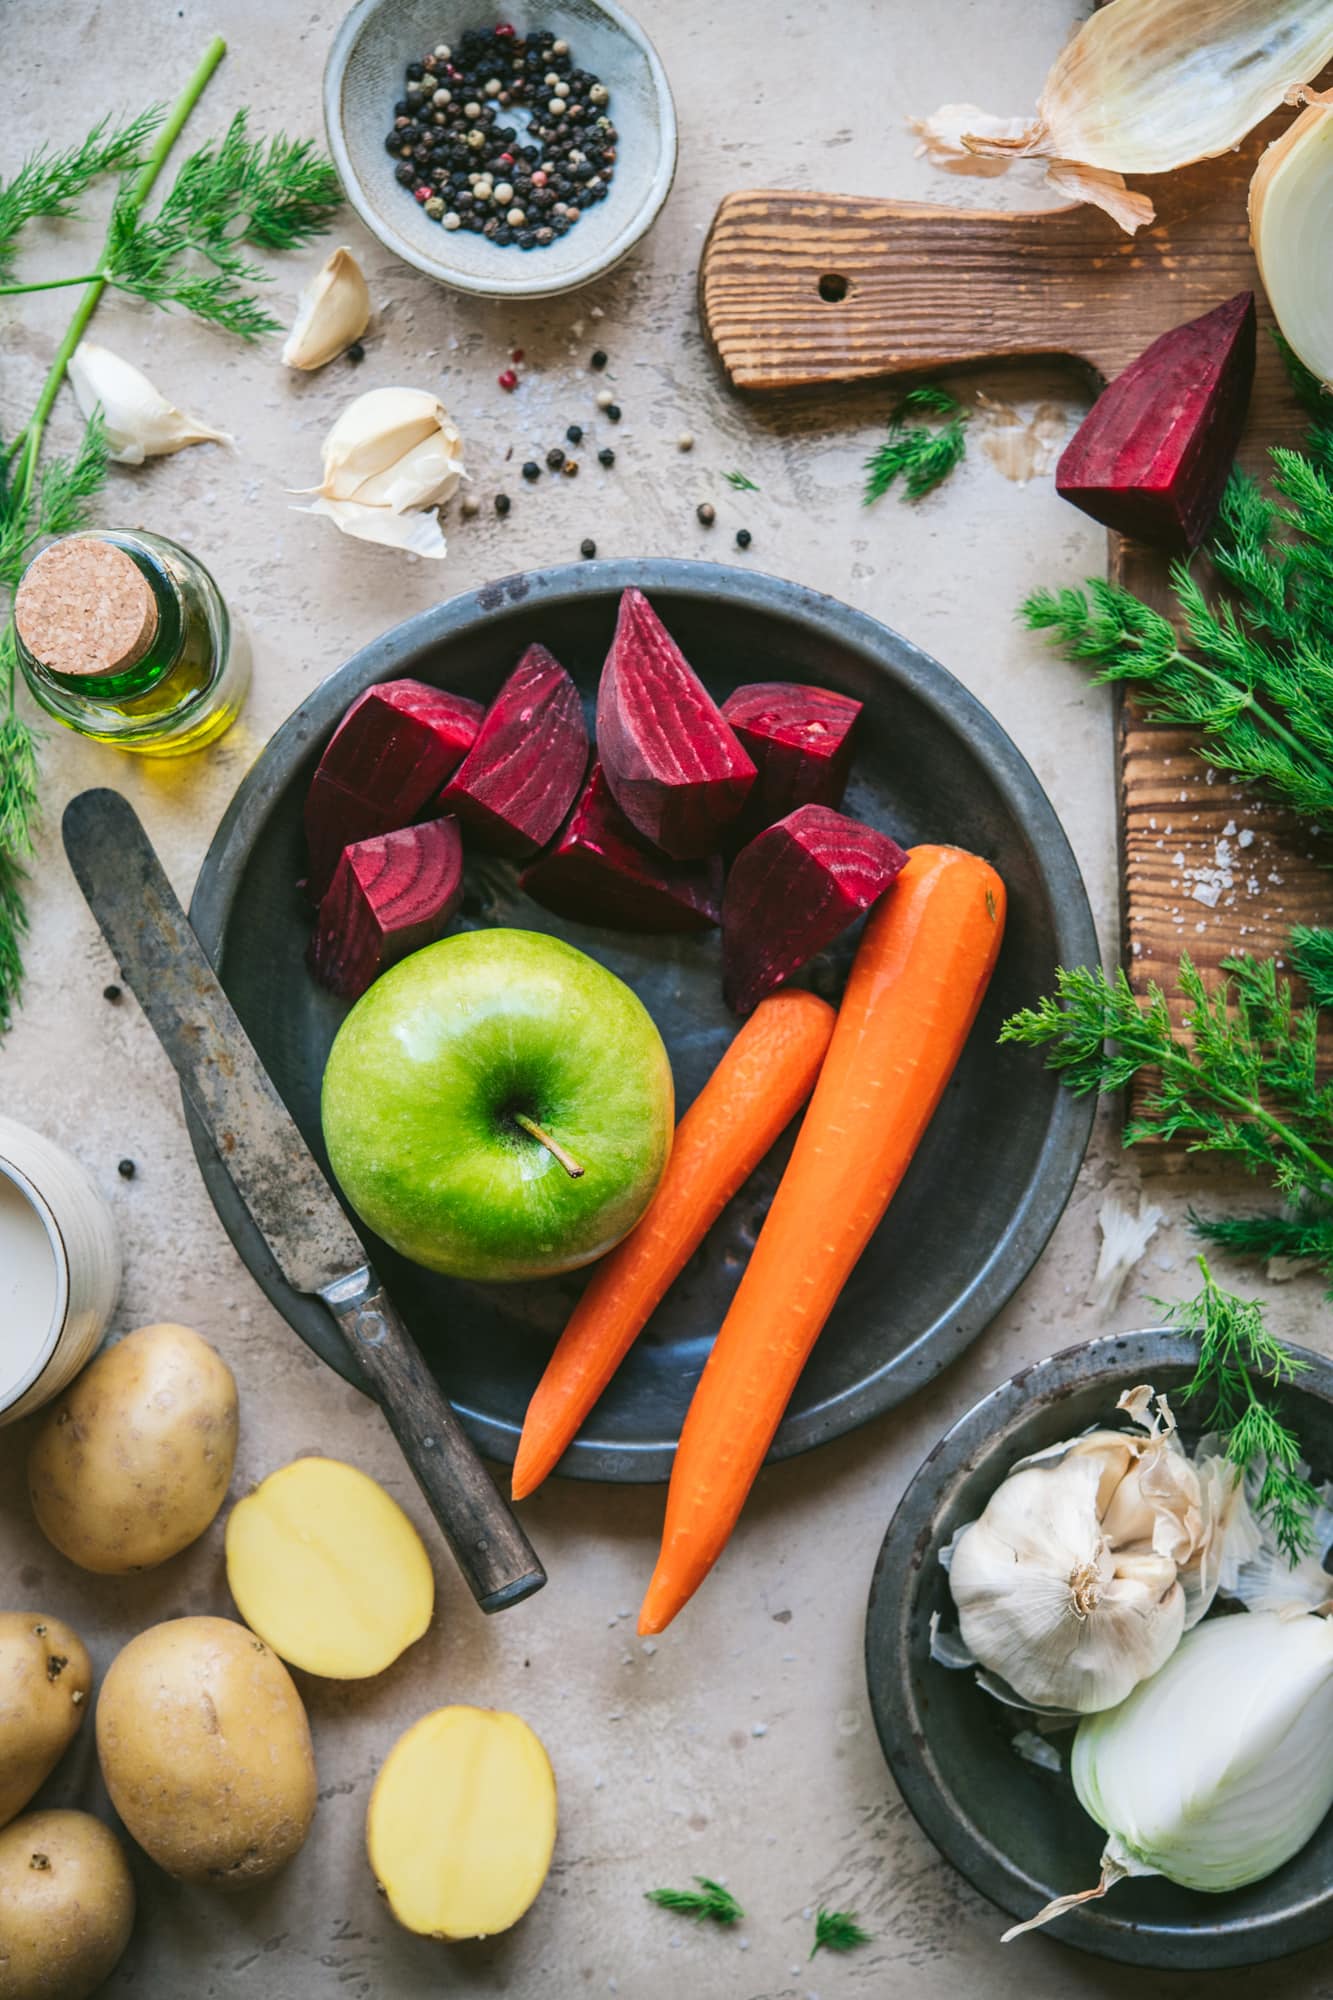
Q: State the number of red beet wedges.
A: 8